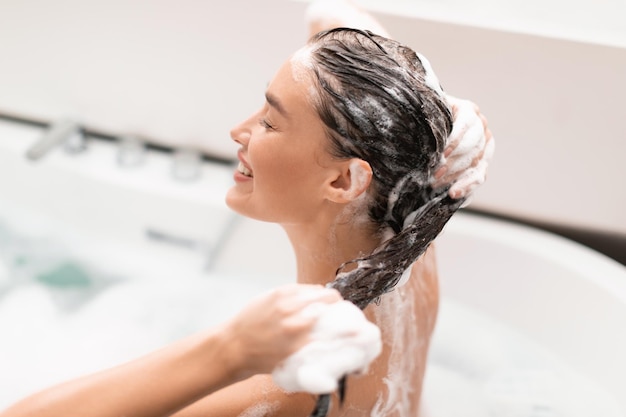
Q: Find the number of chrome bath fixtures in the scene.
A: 3